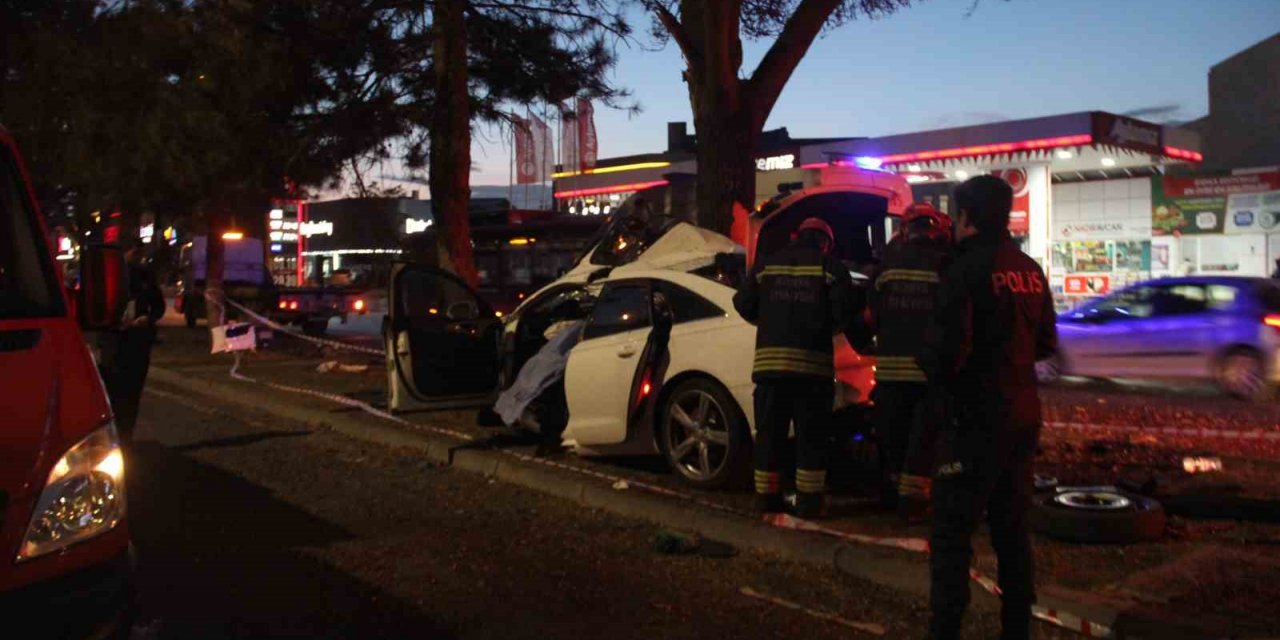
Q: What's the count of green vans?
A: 0